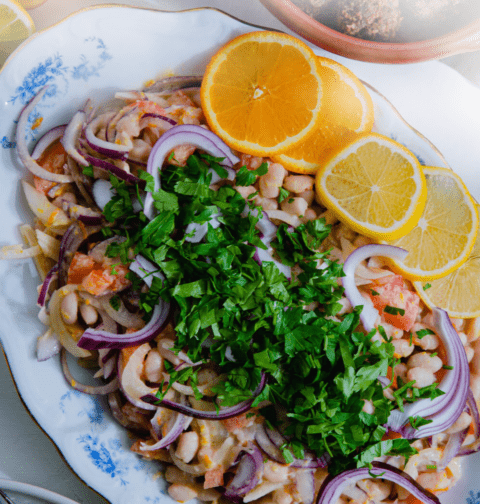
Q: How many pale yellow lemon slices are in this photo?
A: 3